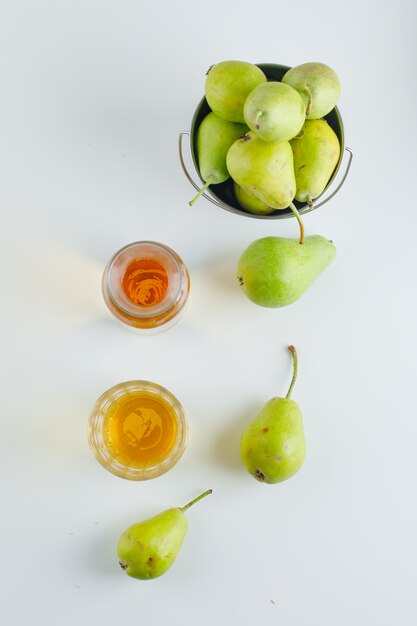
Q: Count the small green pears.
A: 10